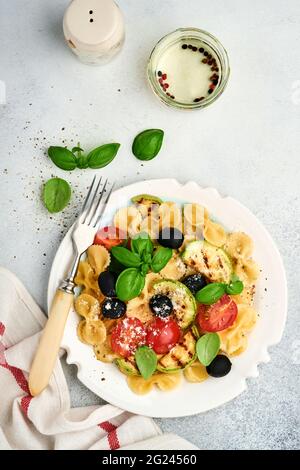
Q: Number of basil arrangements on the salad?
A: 4